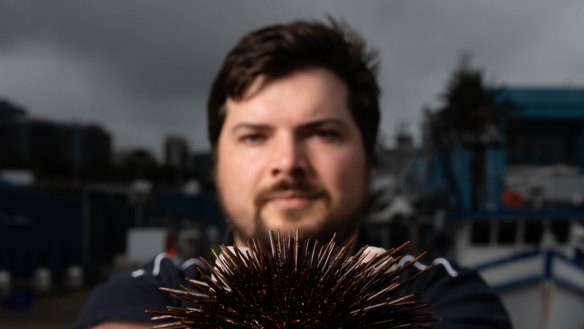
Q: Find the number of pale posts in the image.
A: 3